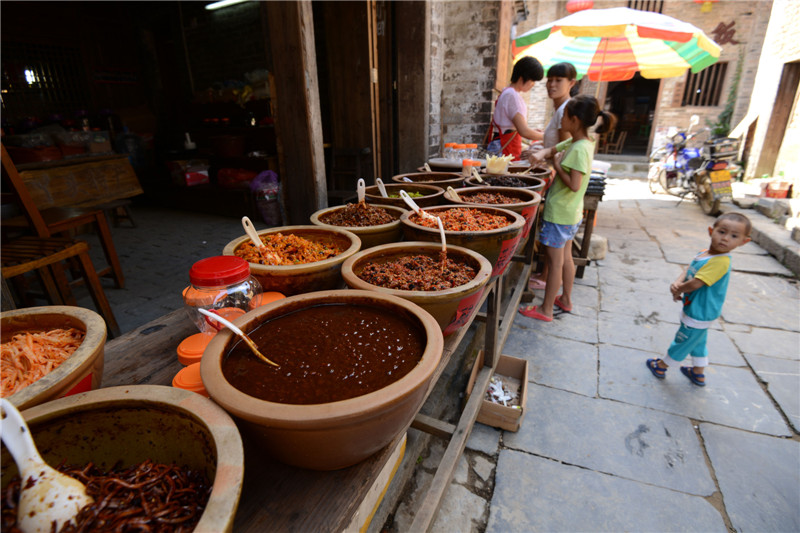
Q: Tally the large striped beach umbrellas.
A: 1